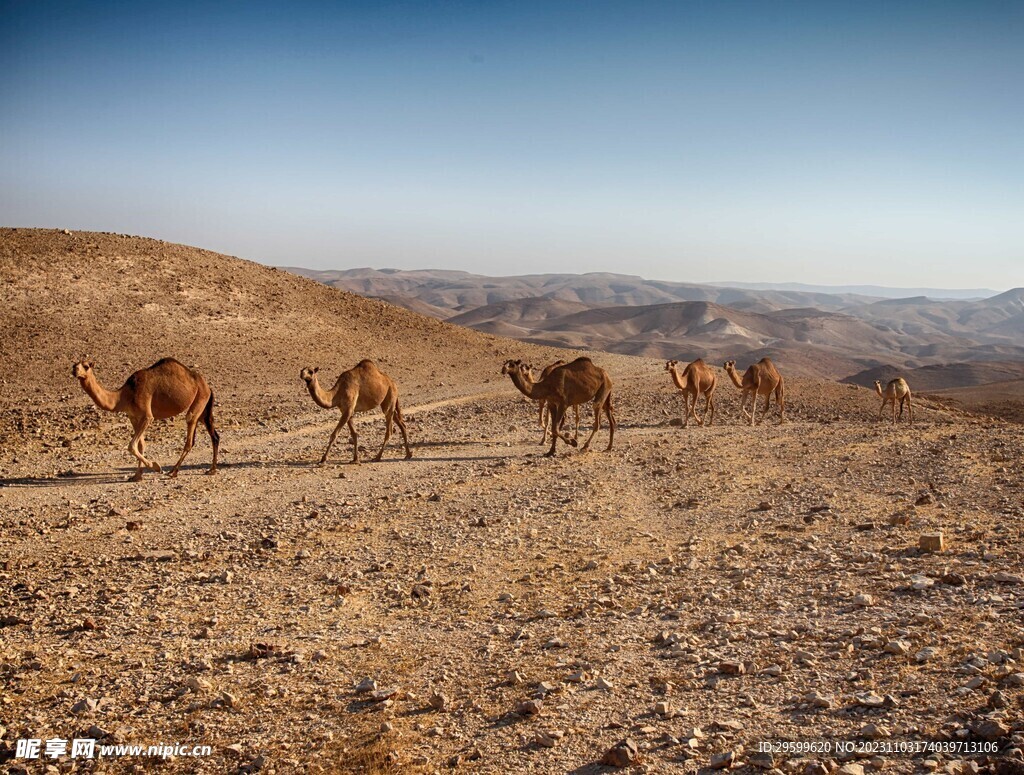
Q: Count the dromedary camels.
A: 7